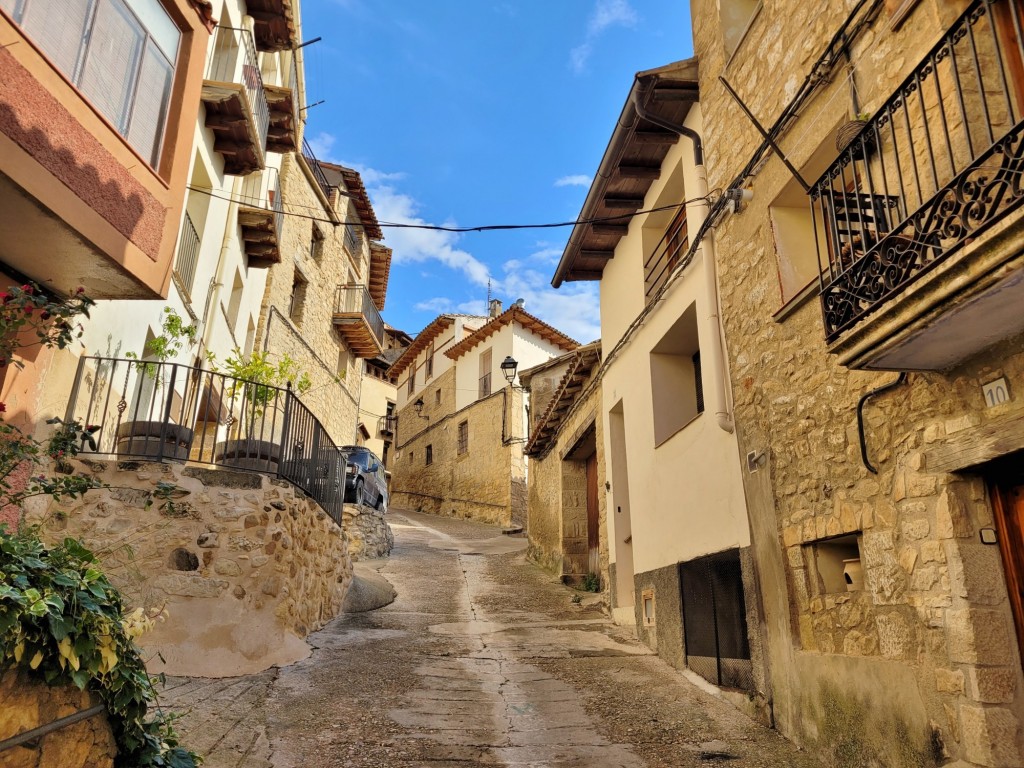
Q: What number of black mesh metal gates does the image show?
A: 1